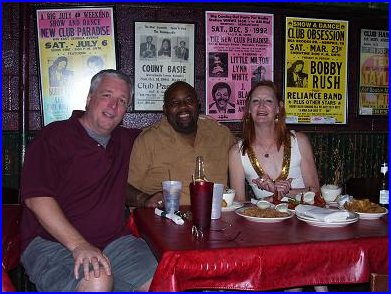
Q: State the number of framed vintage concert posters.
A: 5